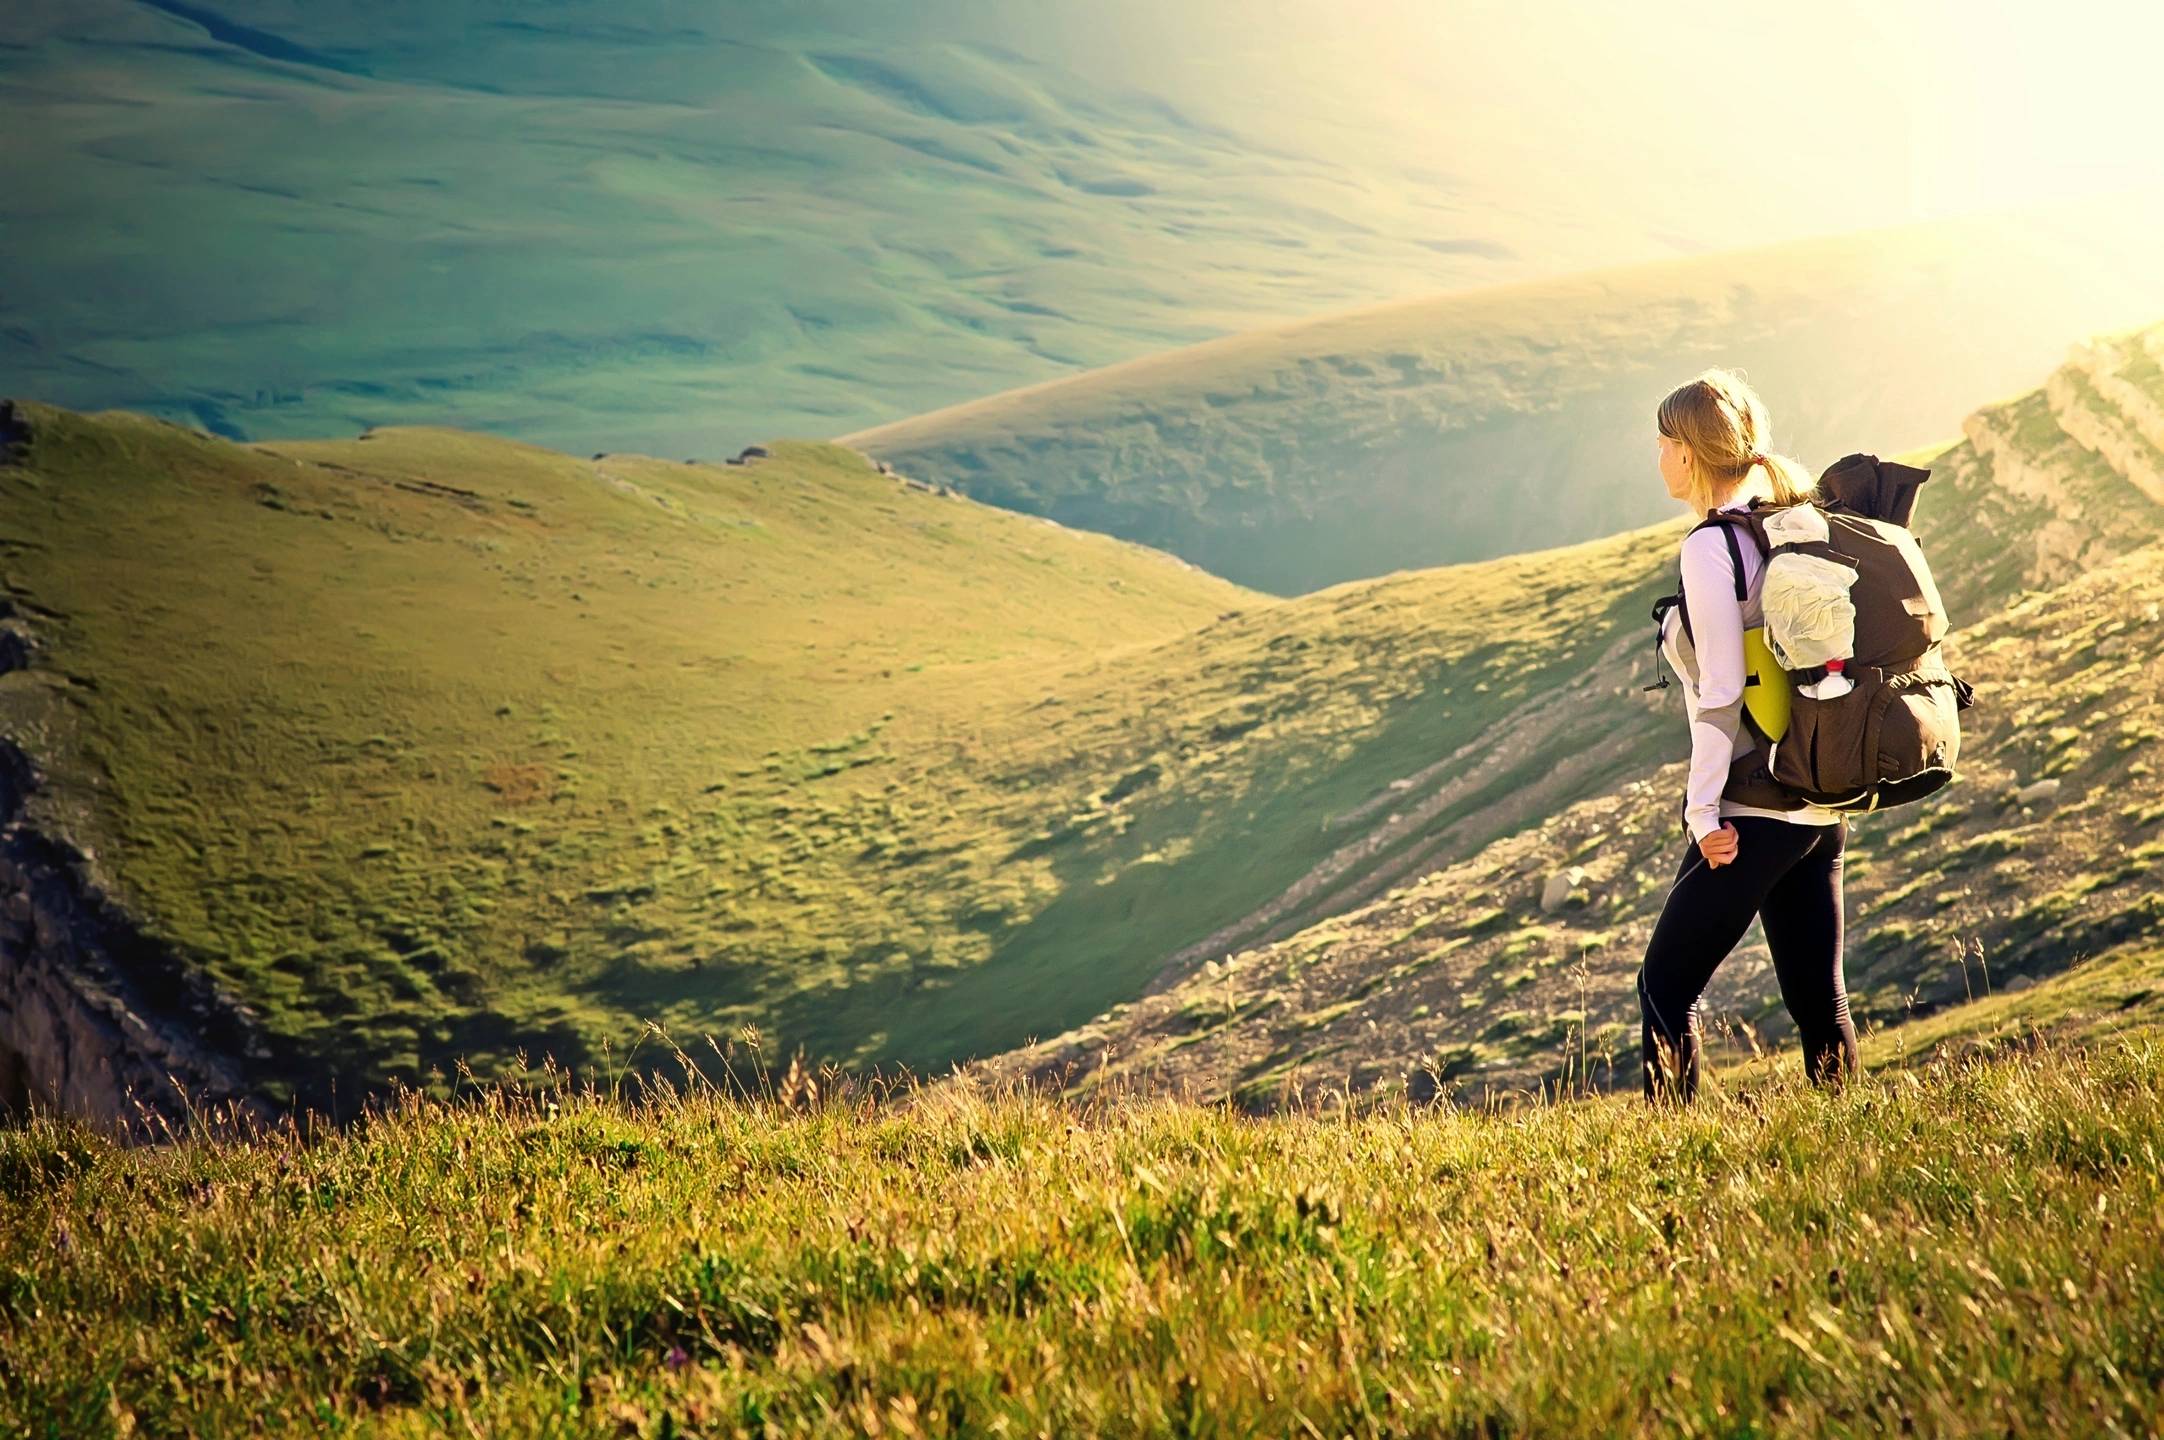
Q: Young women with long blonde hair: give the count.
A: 1